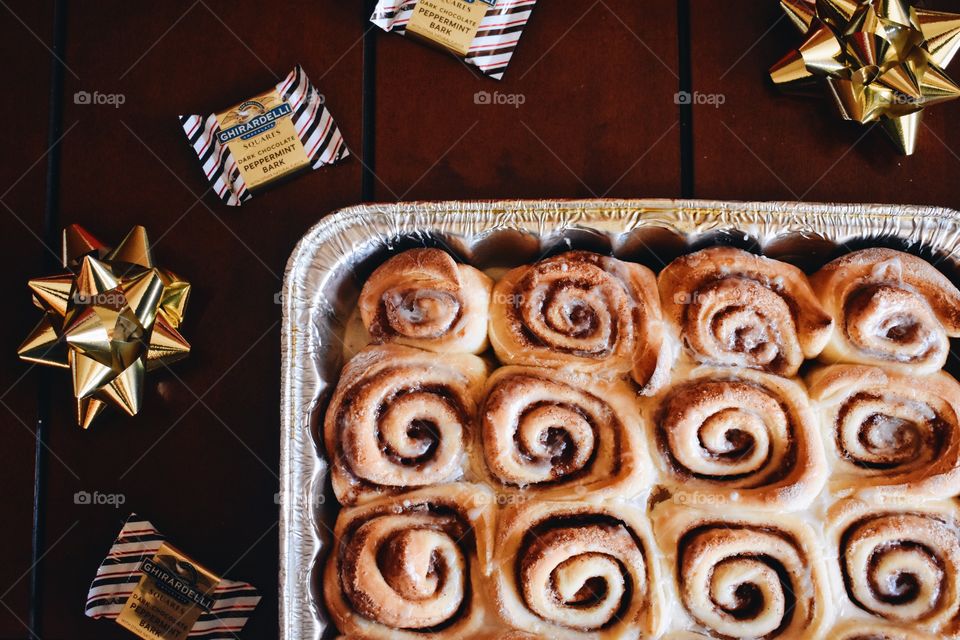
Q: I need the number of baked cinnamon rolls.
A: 12